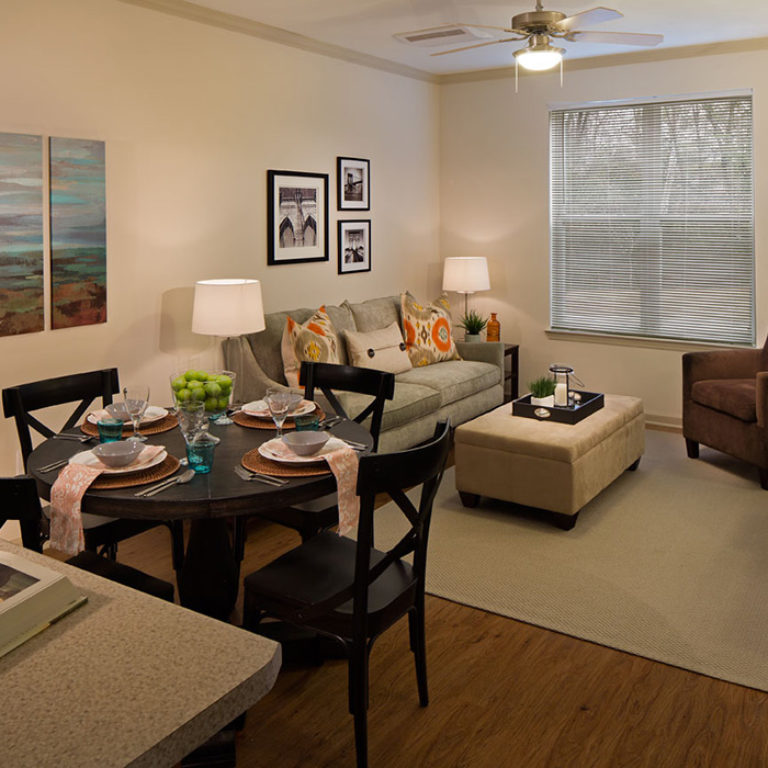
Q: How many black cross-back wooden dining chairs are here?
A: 4